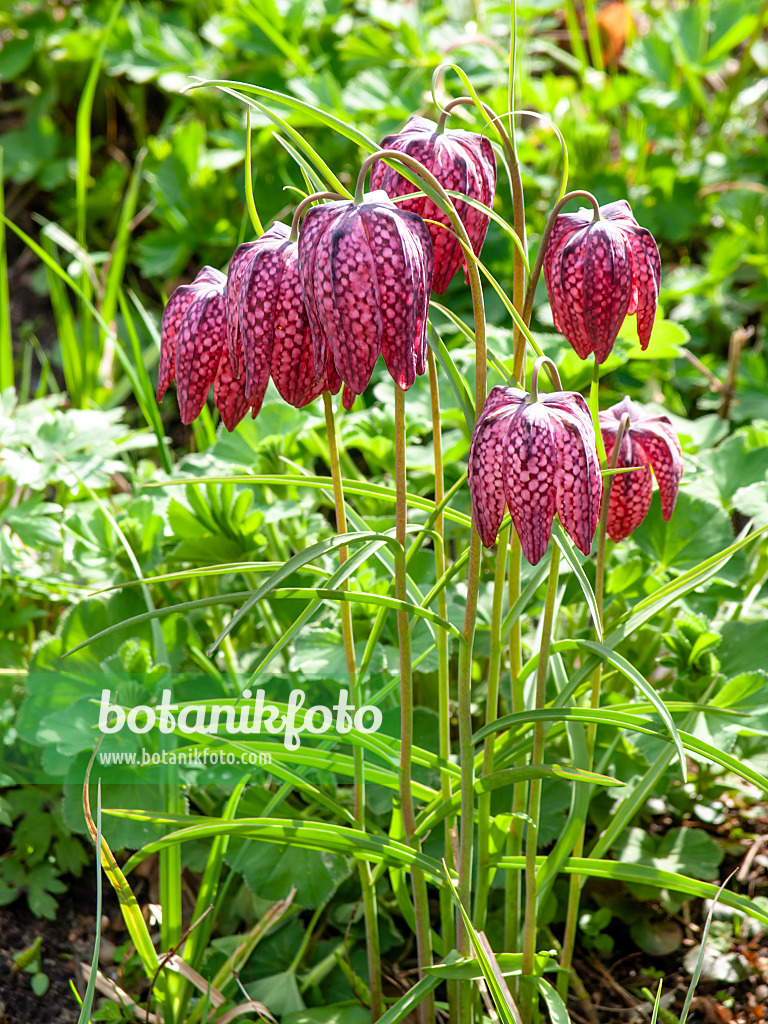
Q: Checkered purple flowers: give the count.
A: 7